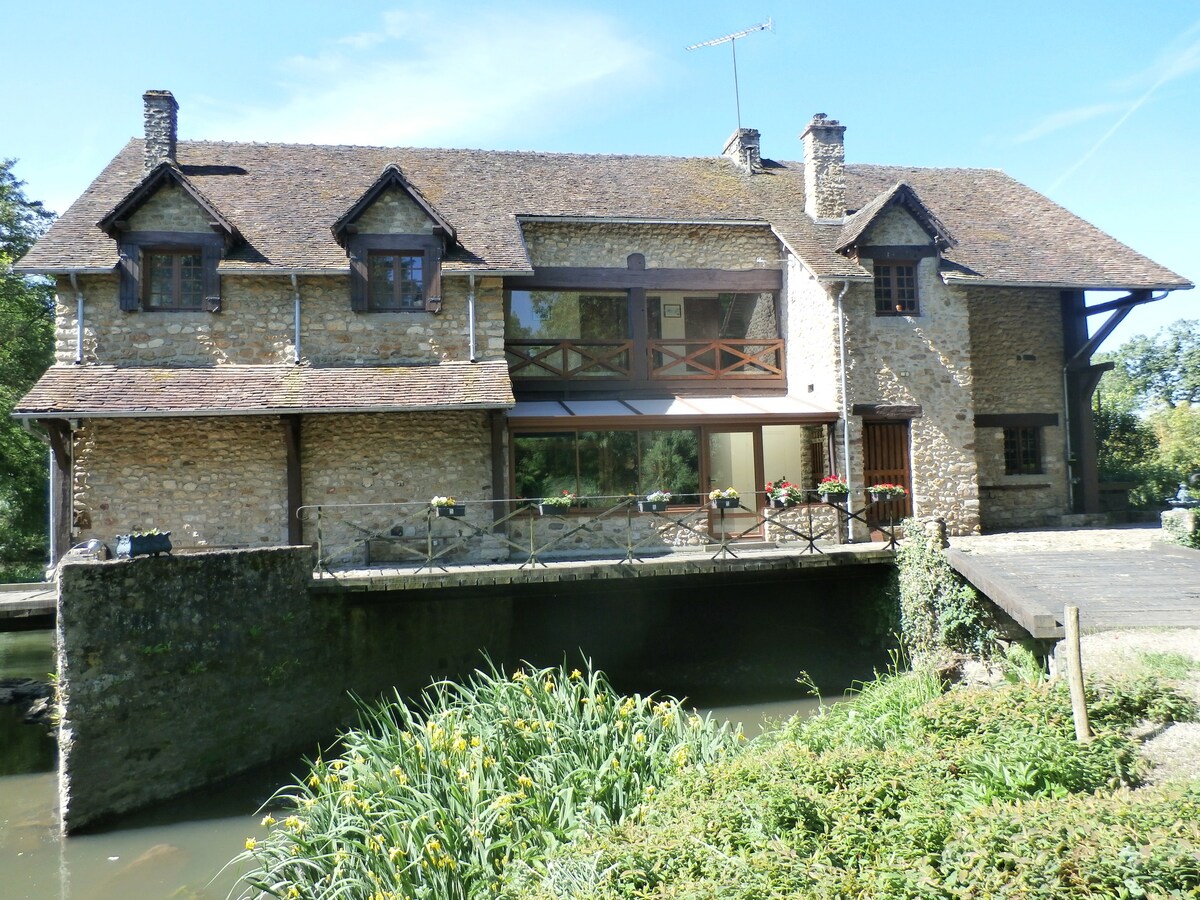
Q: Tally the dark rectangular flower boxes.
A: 7